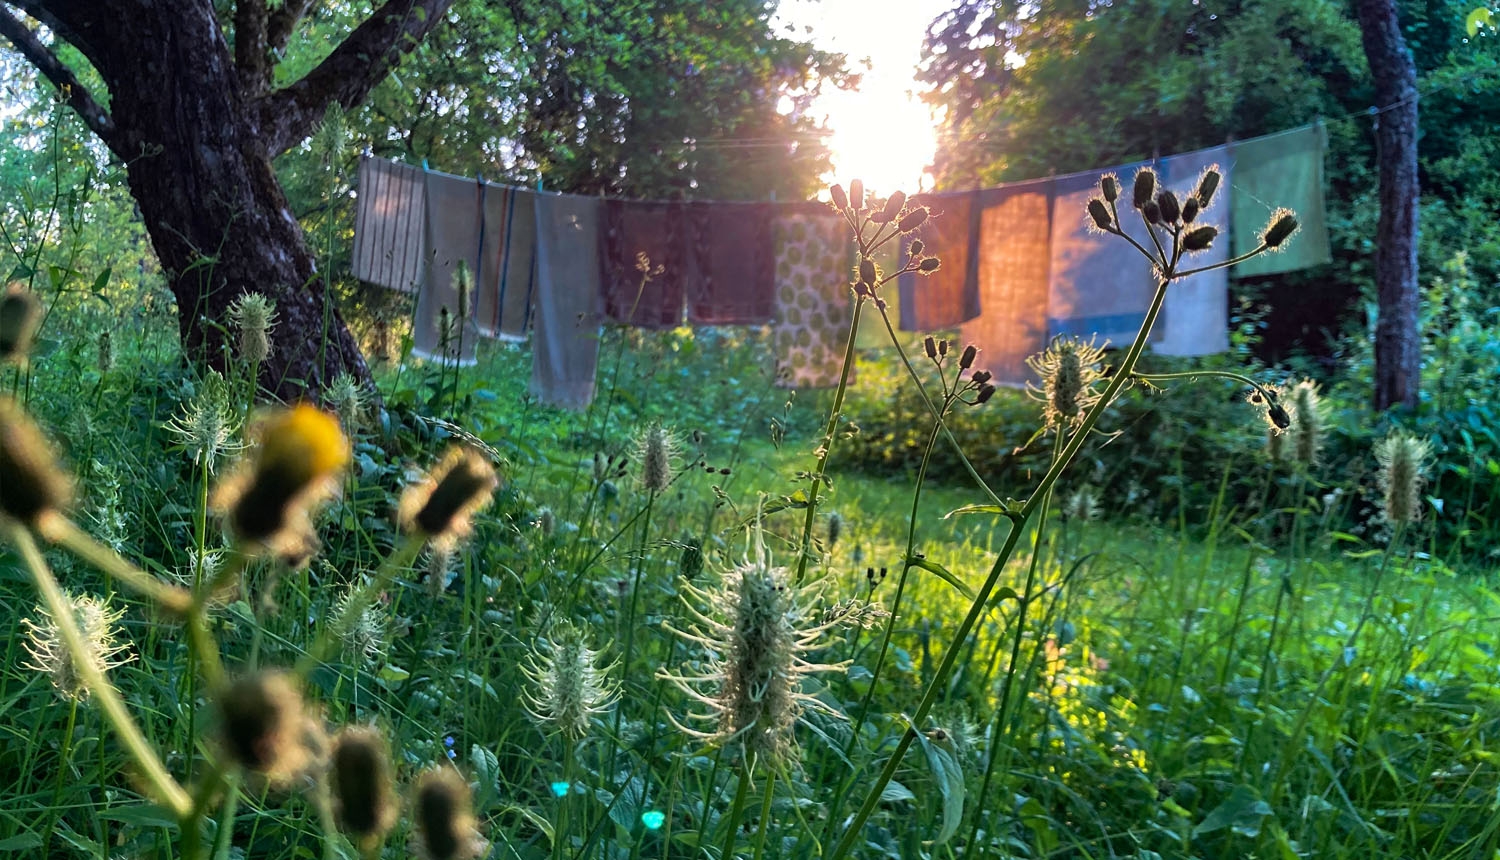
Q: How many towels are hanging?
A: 13